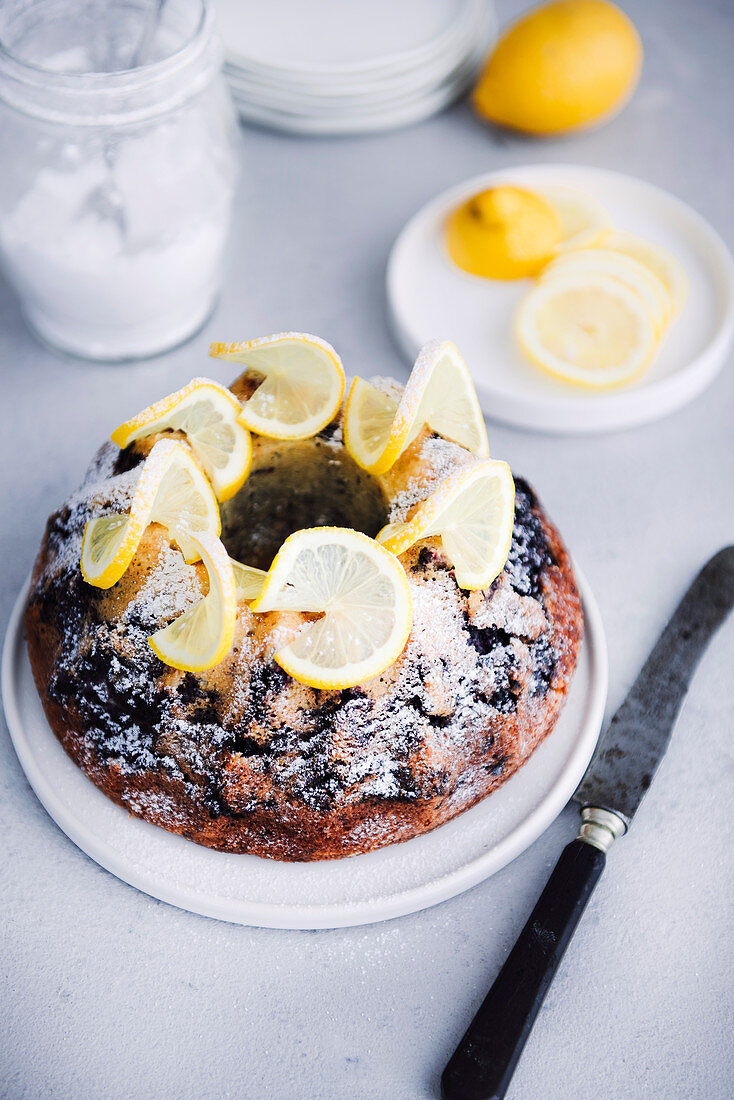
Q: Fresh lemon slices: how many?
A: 12